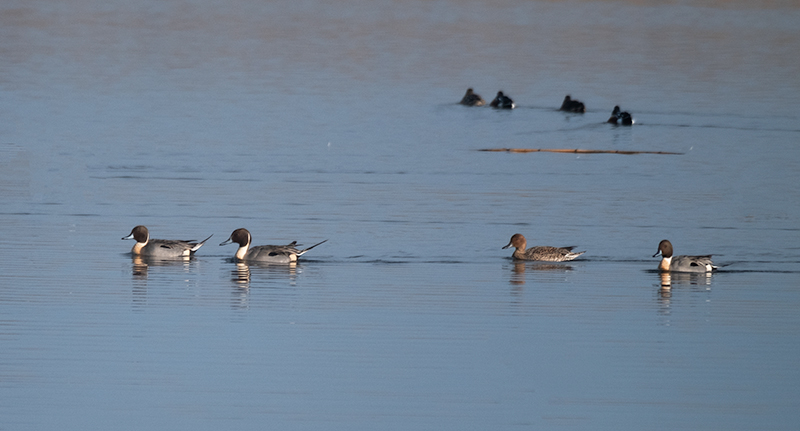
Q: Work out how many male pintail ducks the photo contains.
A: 3